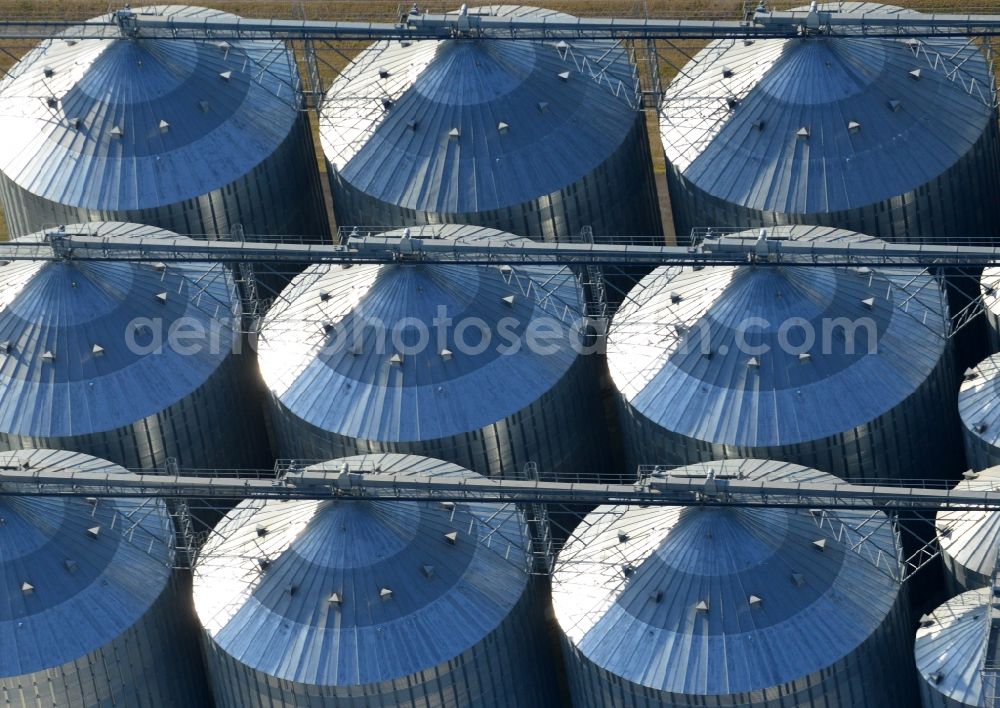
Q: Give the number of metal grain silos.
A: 13